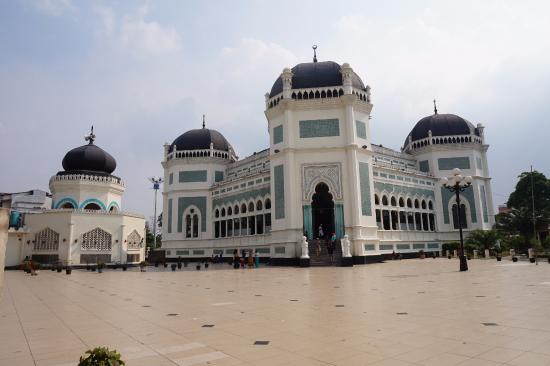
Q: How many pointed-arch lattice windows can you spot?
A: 3